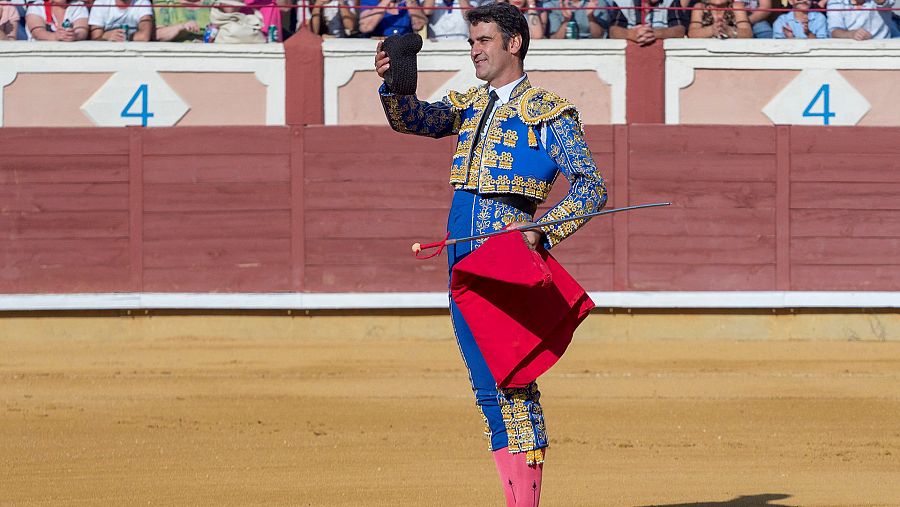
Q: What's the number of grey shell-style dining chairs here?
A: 0